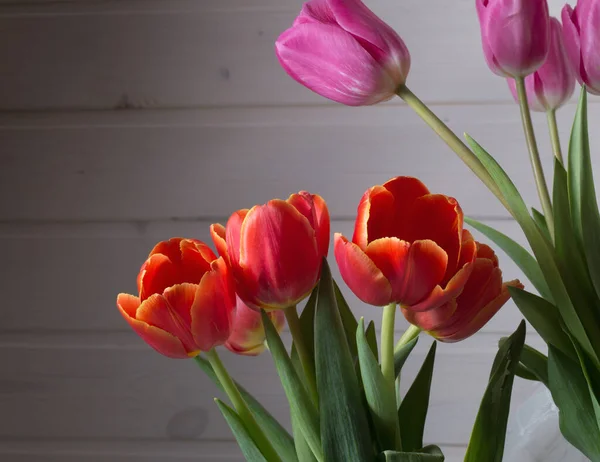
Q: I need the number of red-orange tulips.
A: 5